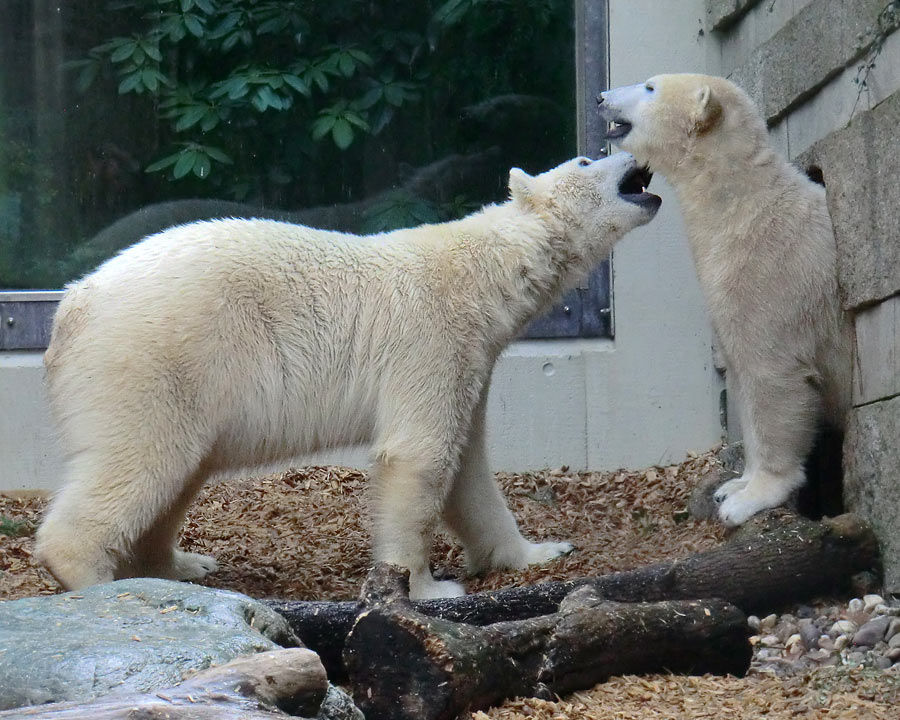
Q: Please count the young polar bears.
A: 2